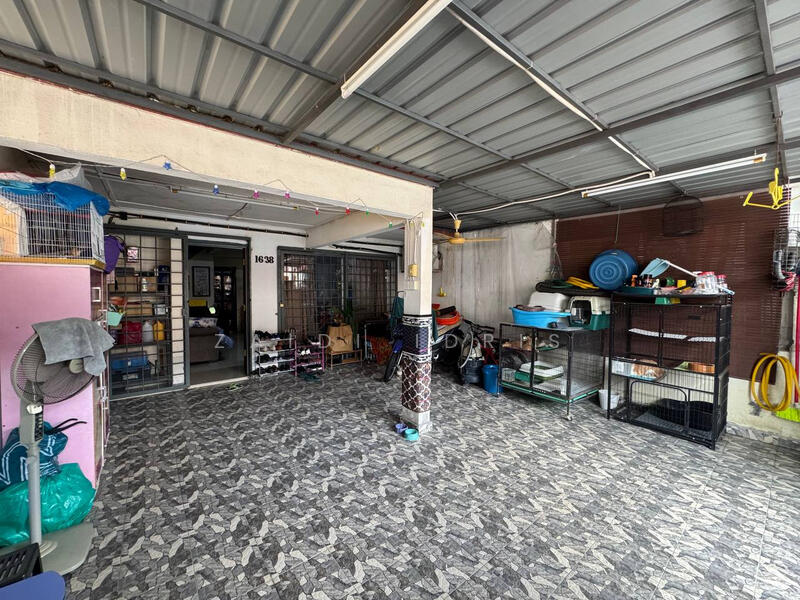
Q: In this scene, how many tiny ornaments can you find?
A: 12